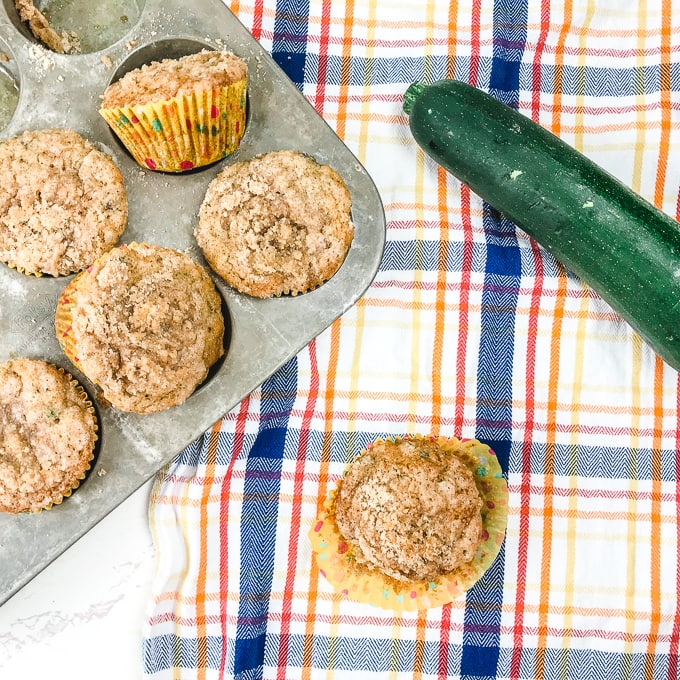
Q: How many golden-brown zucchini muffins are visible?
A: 6